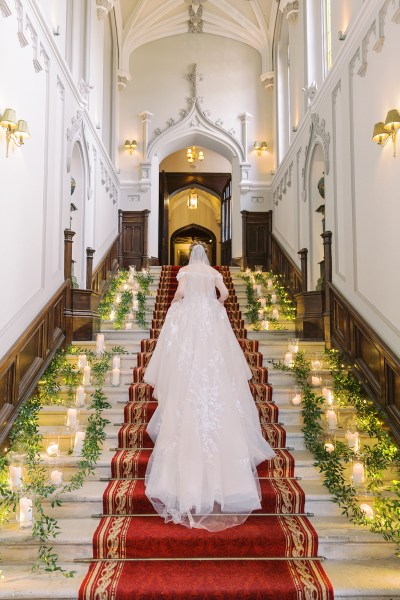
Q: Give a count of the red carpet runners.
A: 1